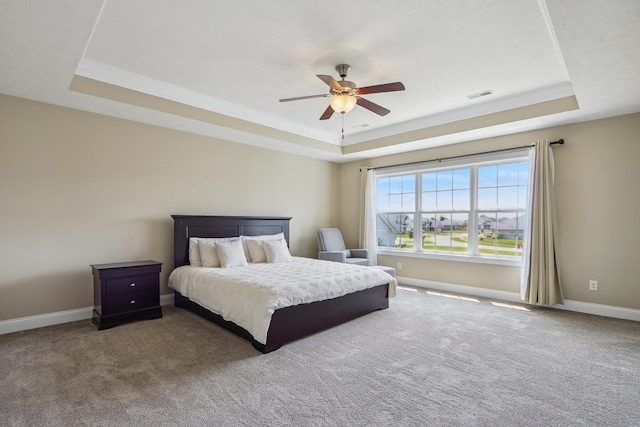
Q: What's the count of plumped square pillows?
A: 4